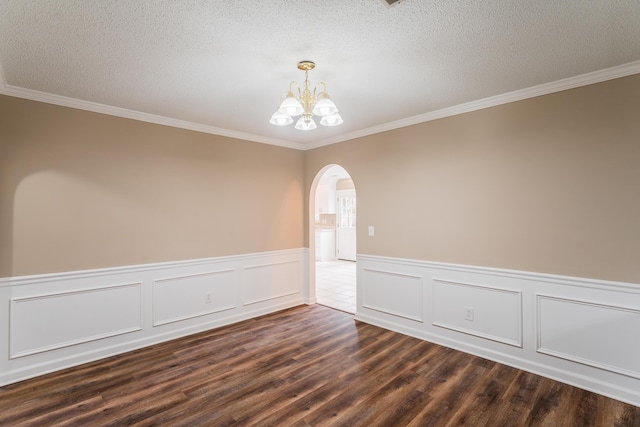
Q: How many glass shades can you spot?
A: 5